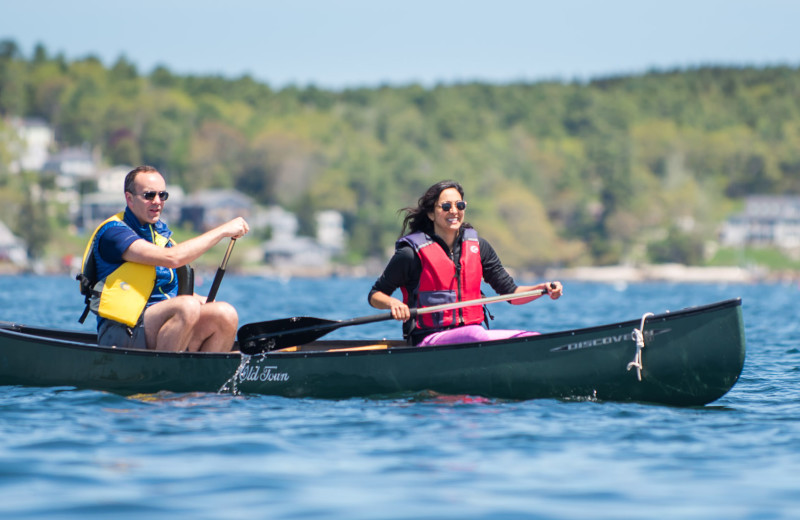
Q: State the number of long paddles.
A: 2